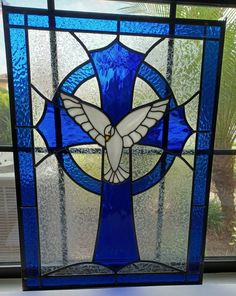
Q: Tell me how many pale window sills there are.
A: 1